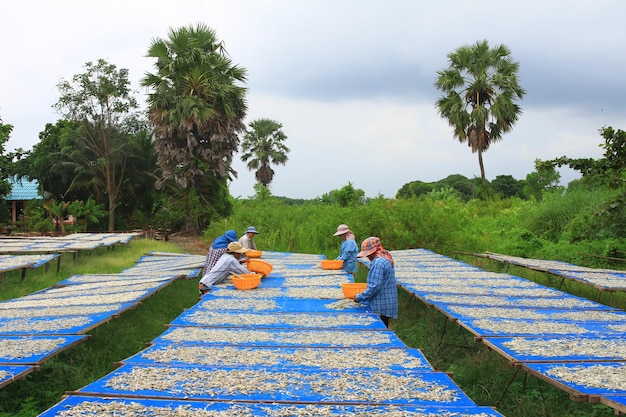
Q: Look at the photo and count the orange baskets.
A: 5